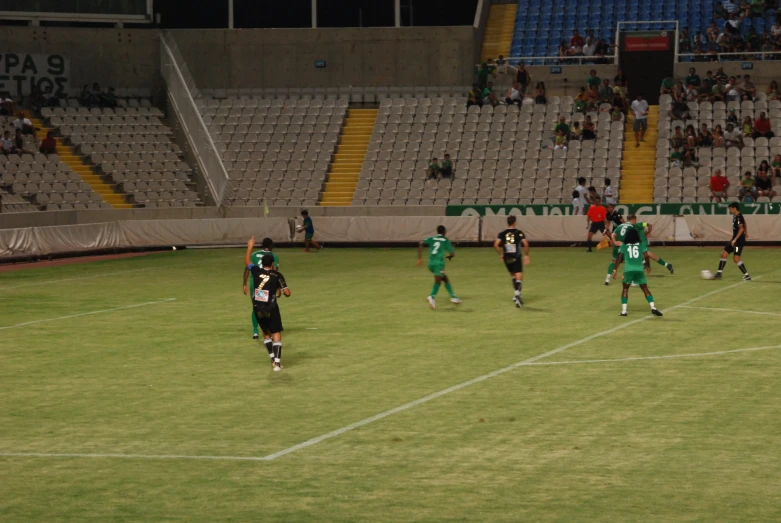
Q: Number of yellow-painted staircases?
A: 4